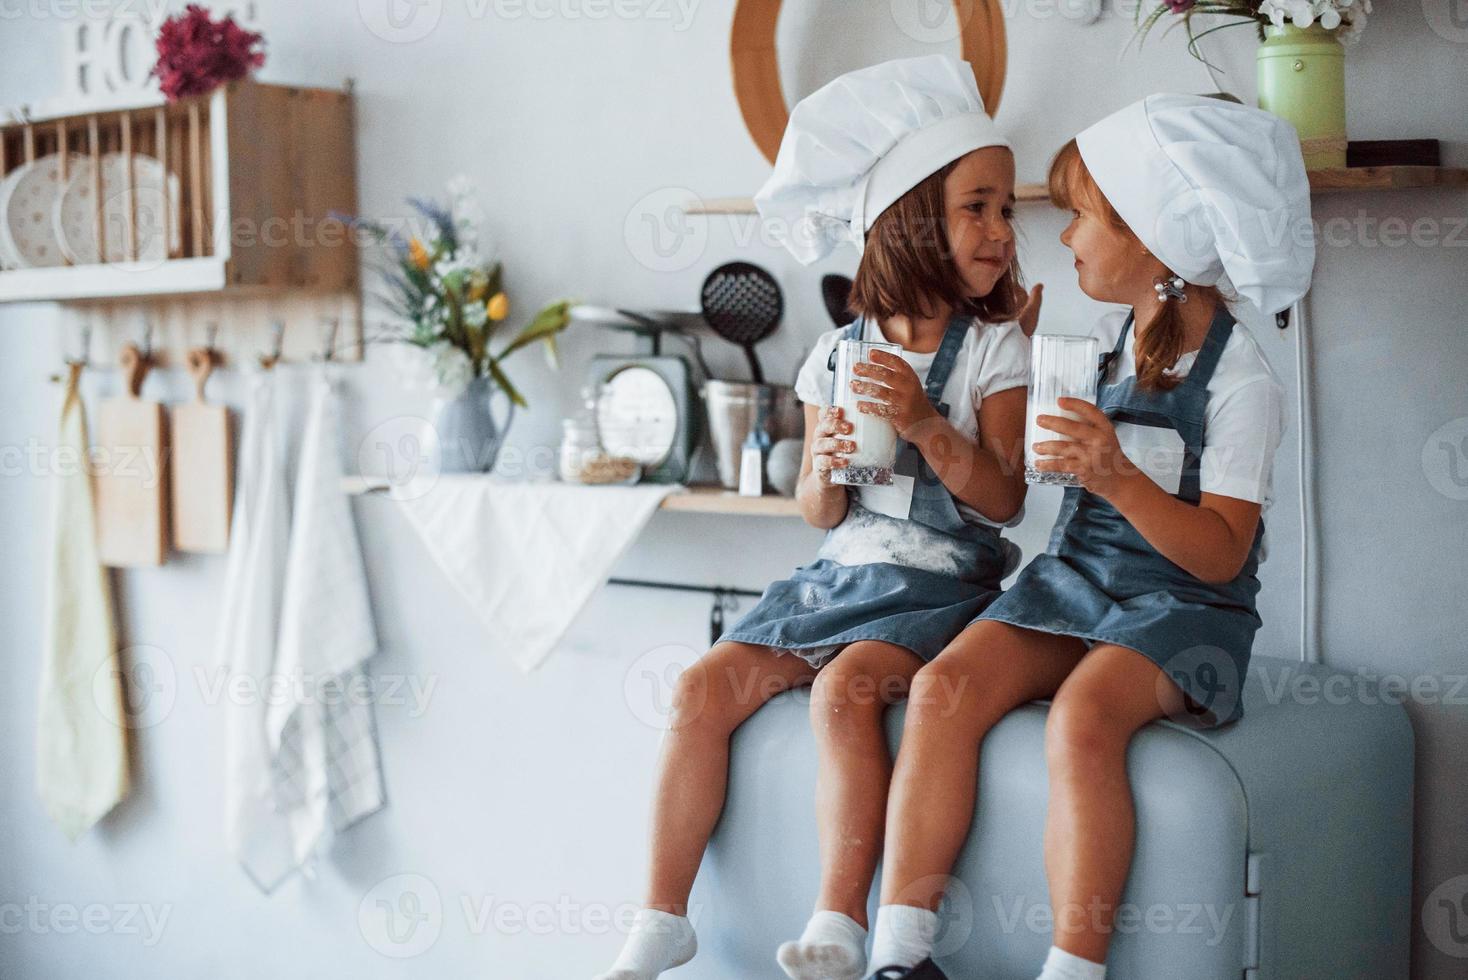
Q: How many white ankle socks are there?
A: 4